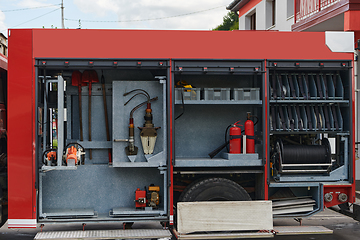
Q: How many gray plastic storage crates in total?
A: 3